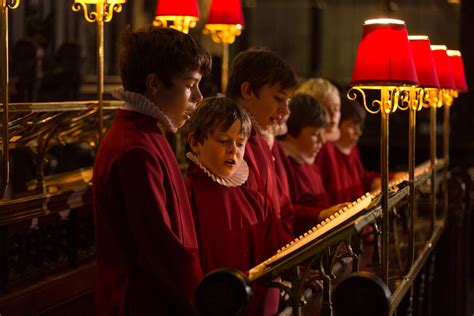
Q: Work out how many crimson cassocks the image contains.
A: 7